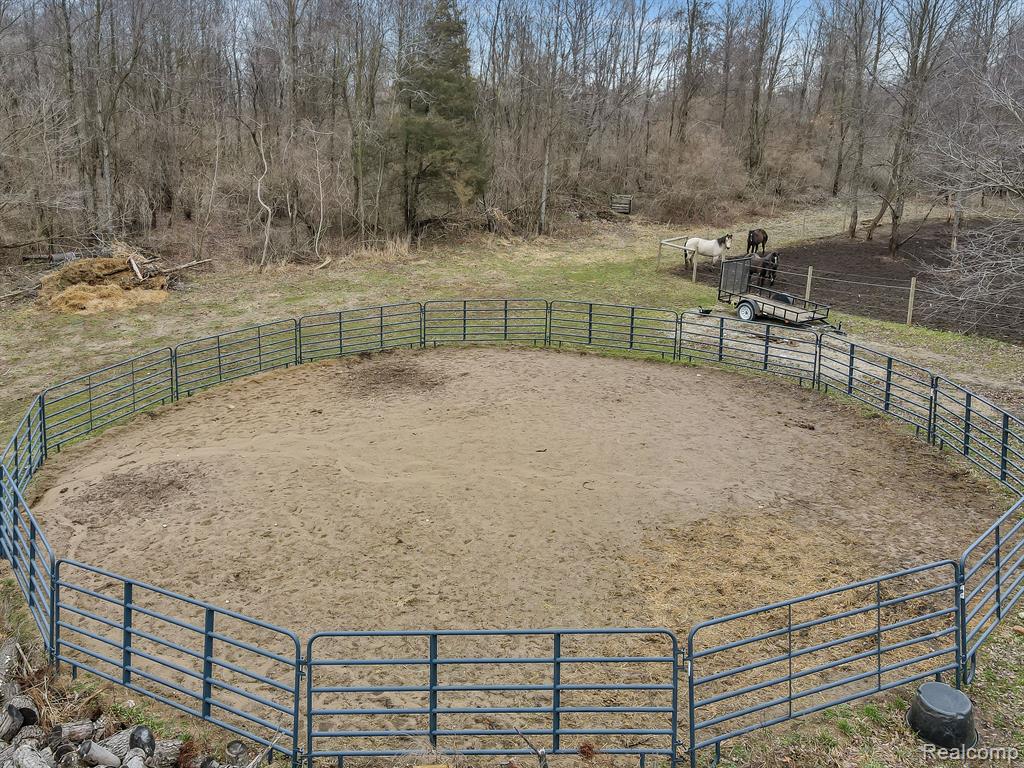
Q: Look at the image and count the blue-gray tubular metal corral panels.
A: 14